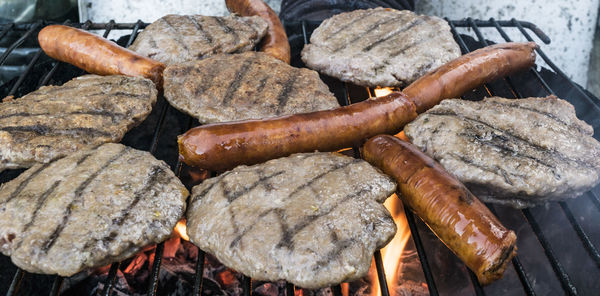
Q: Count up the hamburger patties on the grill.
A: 7